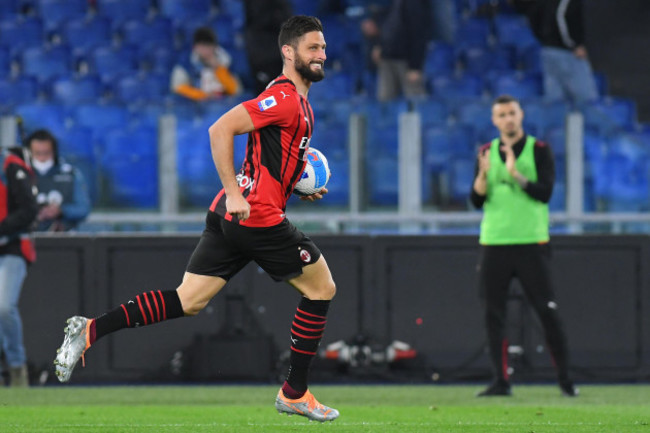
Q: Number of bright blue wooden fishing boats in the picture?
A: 0